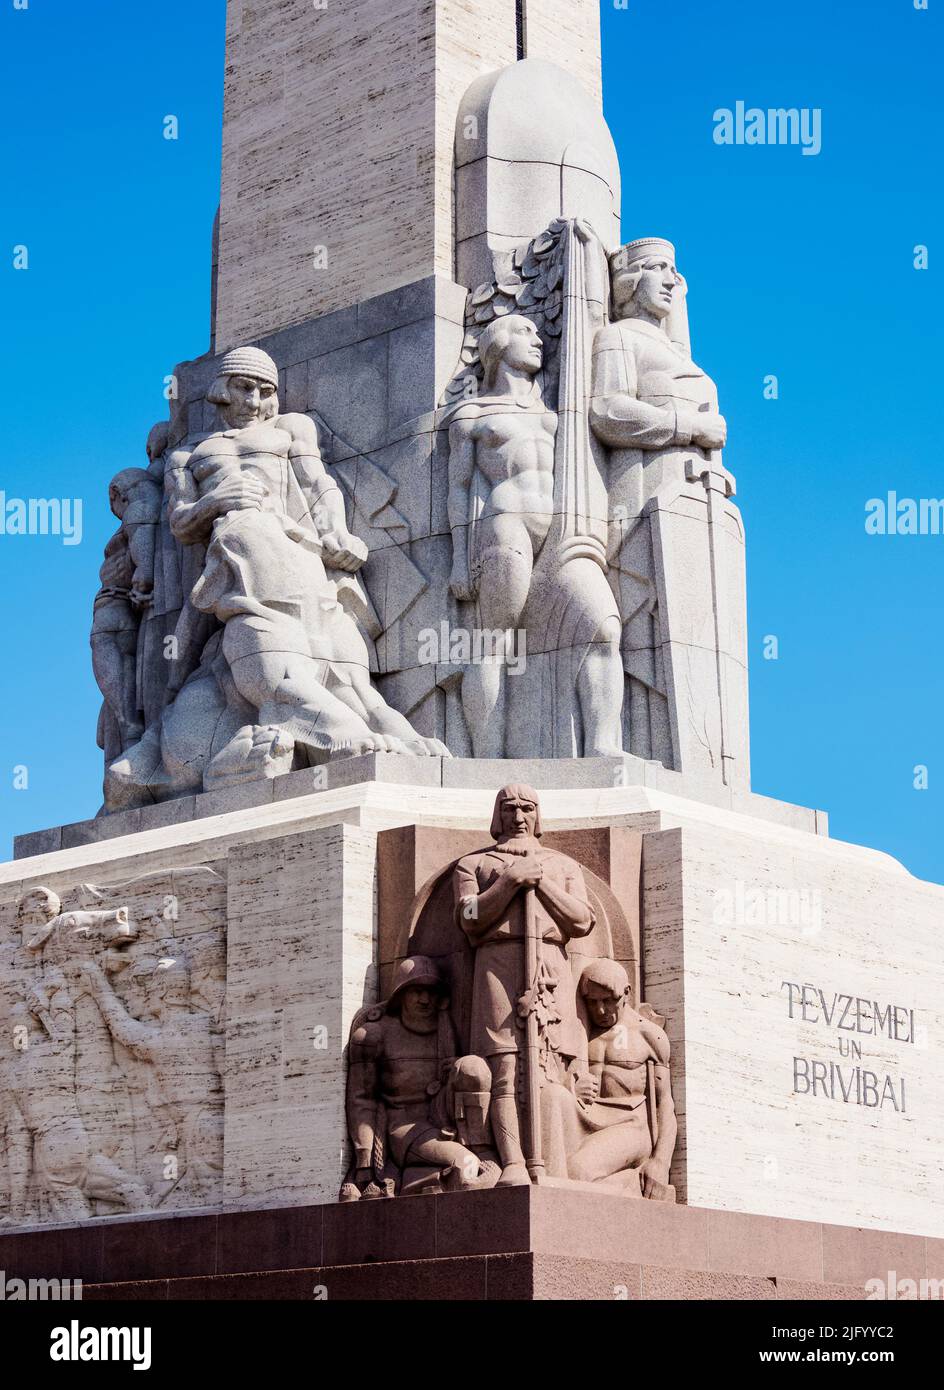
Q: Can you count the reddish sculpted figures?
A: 3